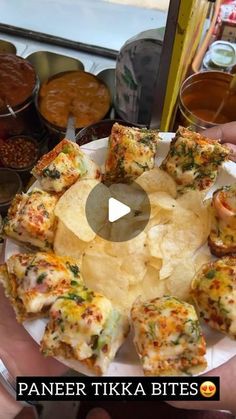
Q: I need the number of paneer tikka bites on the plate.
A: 9